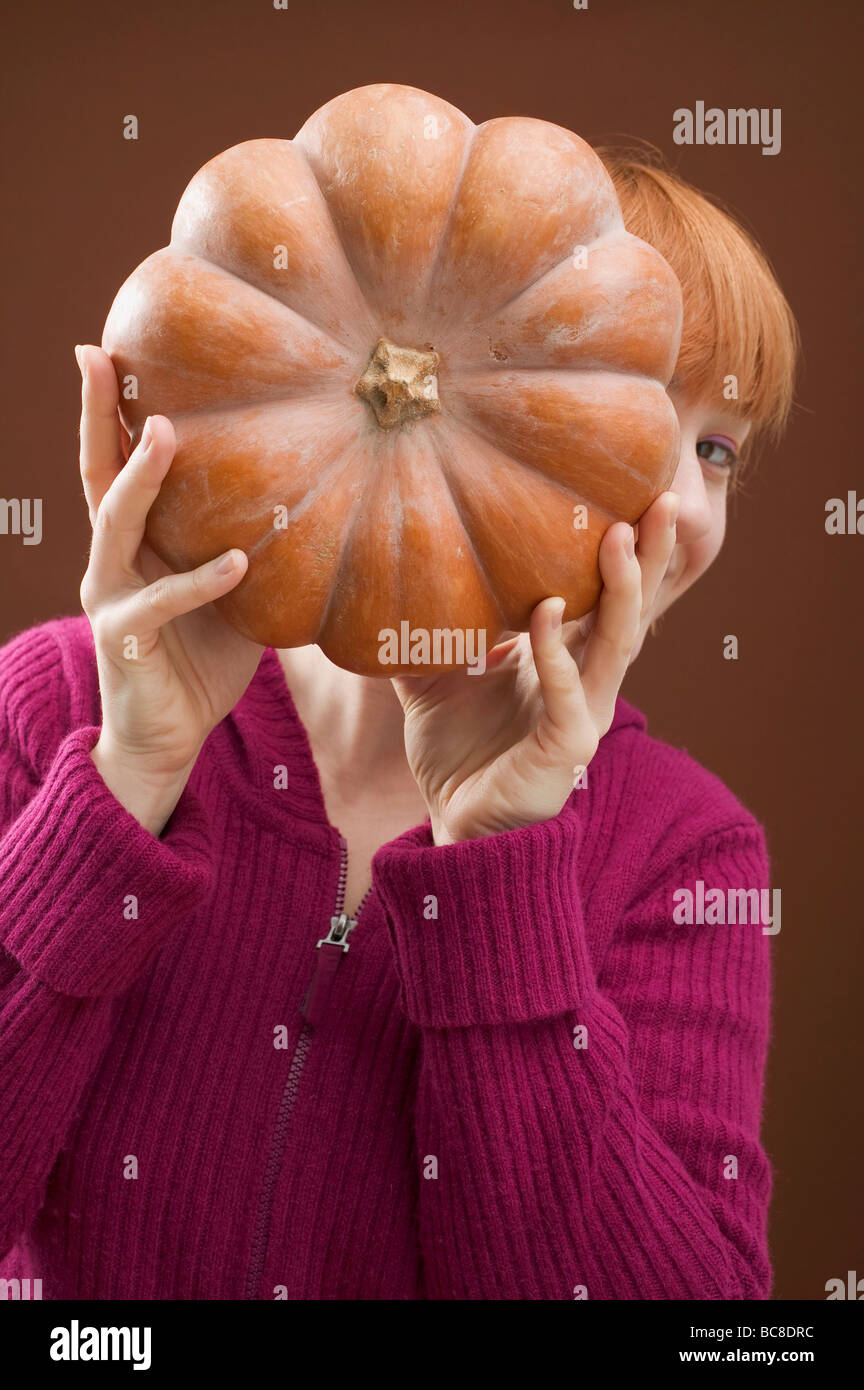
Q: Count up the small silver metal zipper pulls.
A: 1